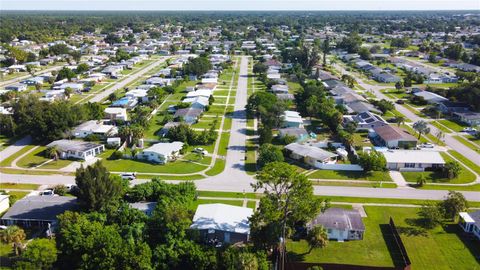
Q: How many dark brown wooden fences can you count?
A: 1